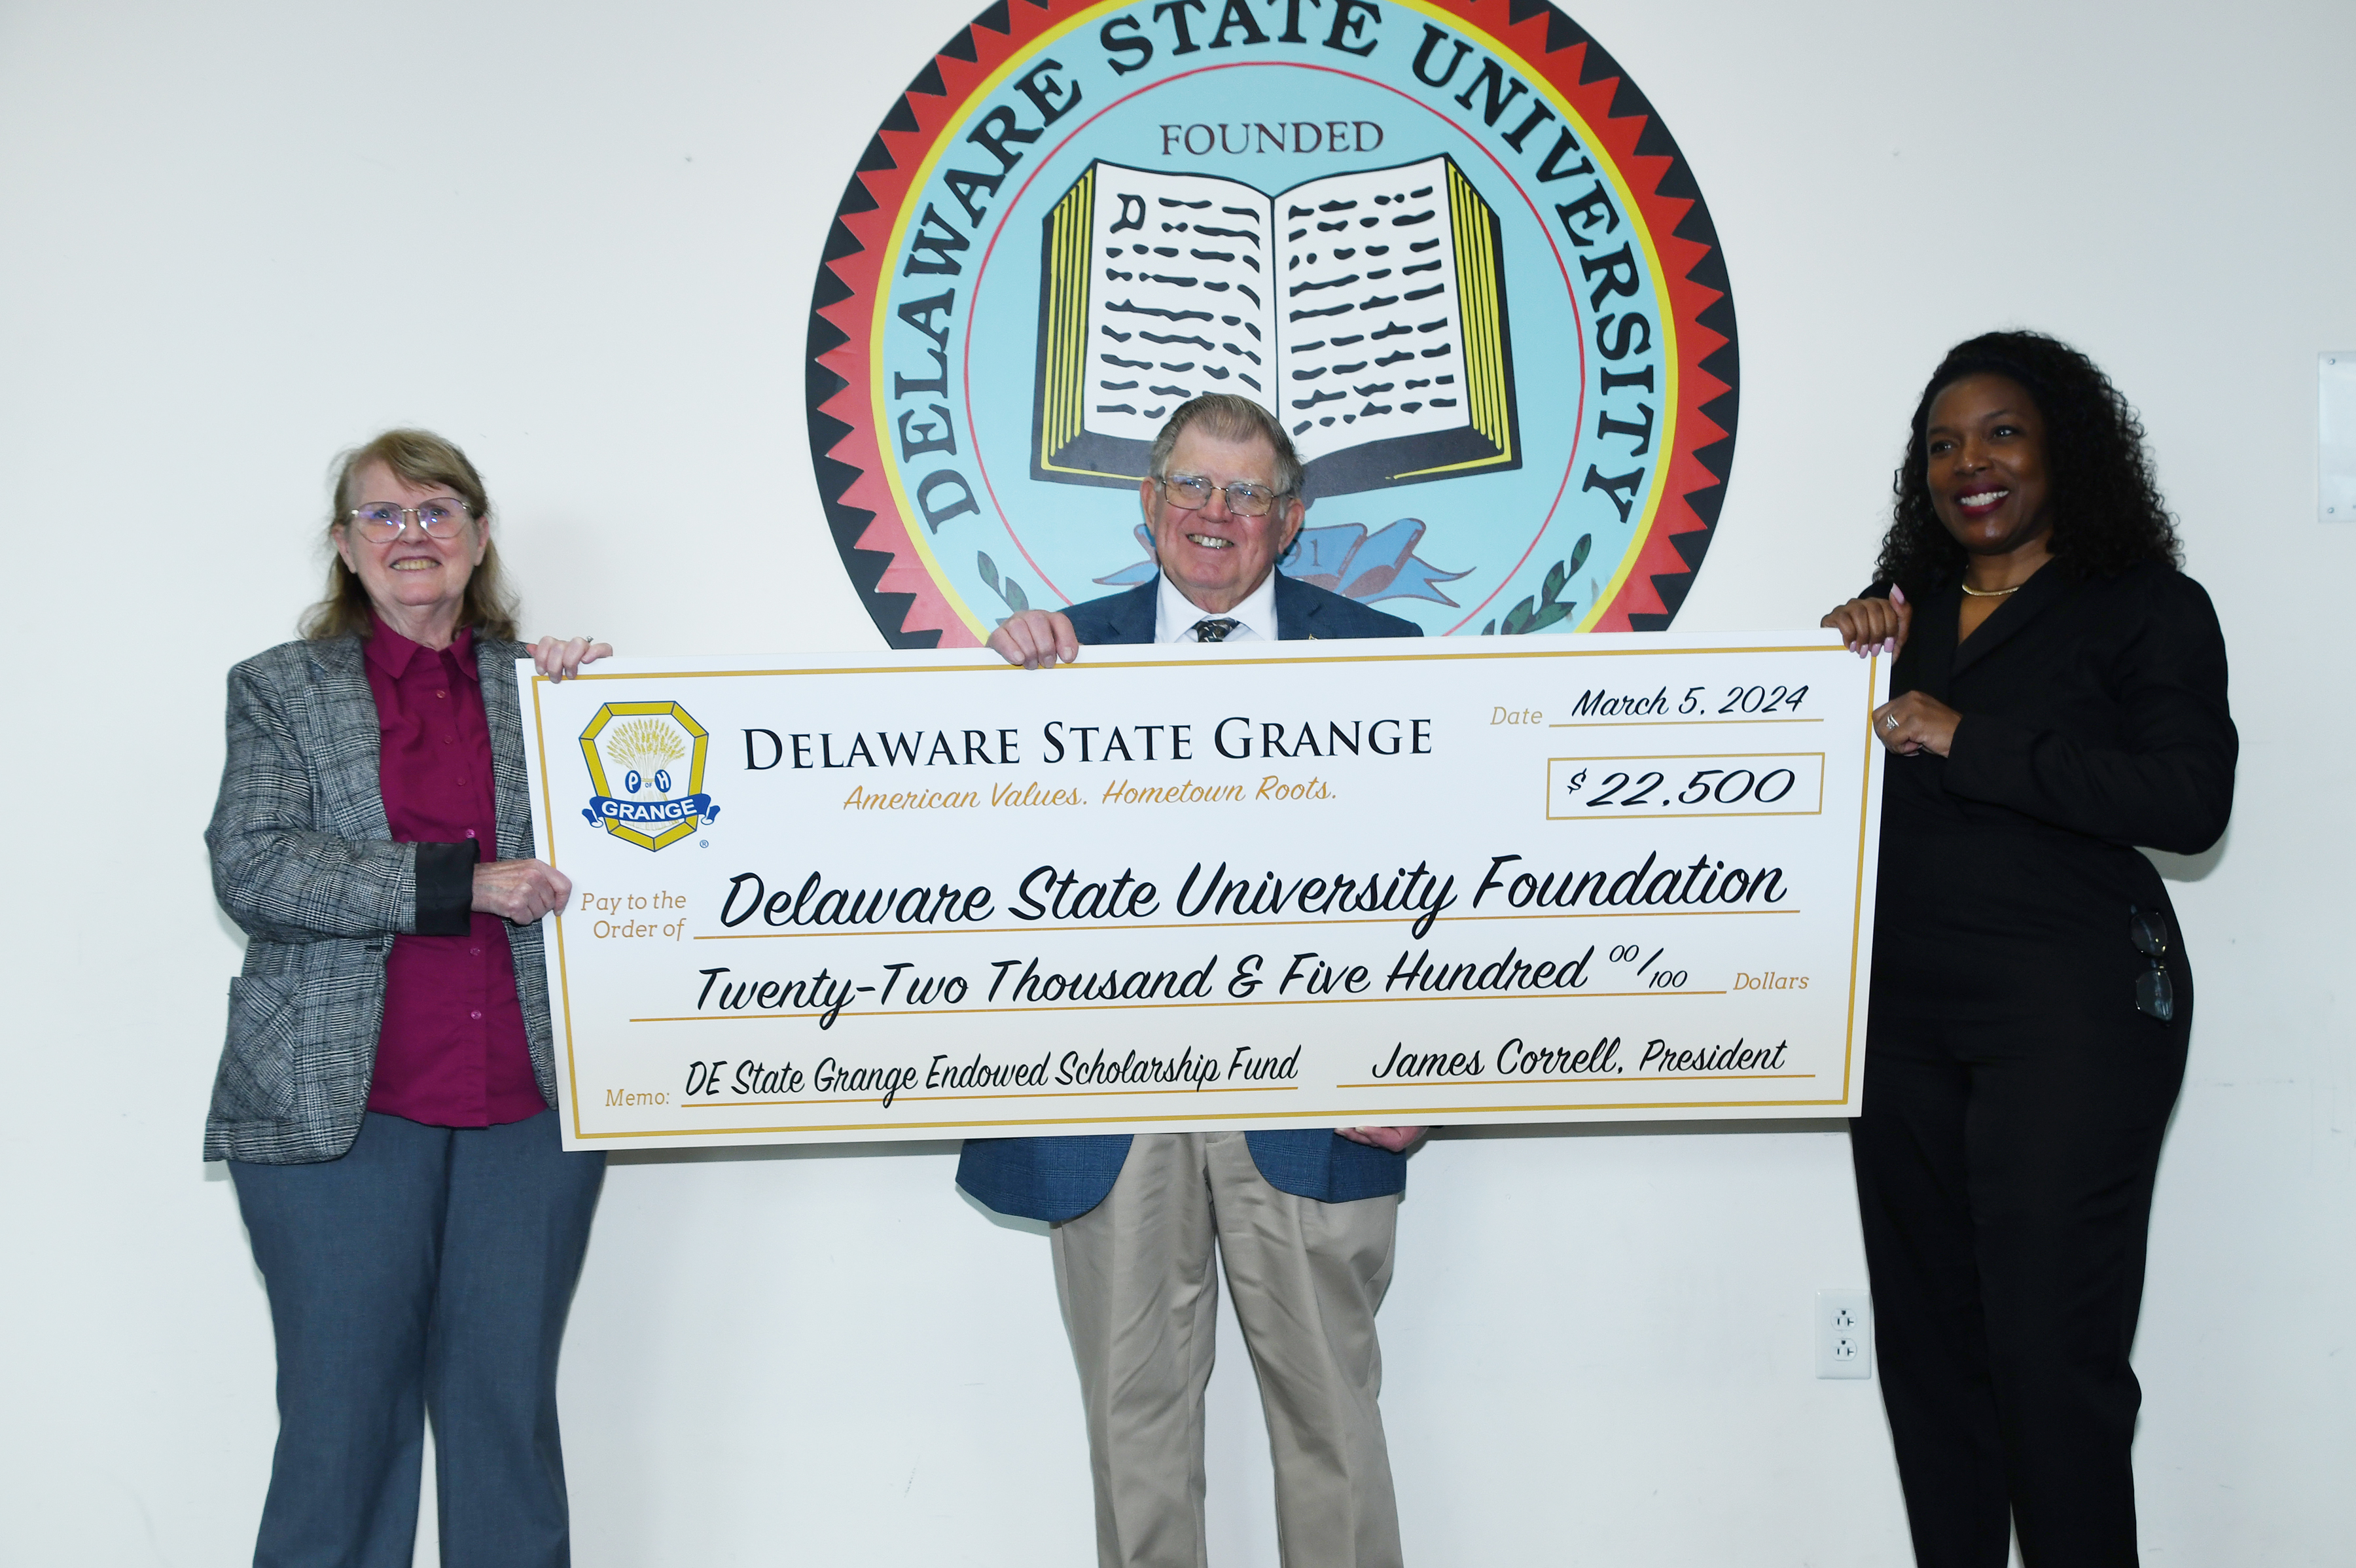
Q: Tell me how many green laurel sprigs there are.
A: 2